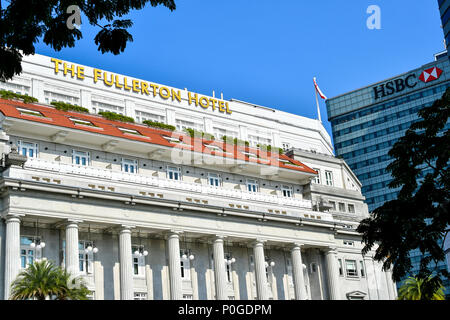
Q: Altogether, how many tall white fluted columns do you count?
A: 8